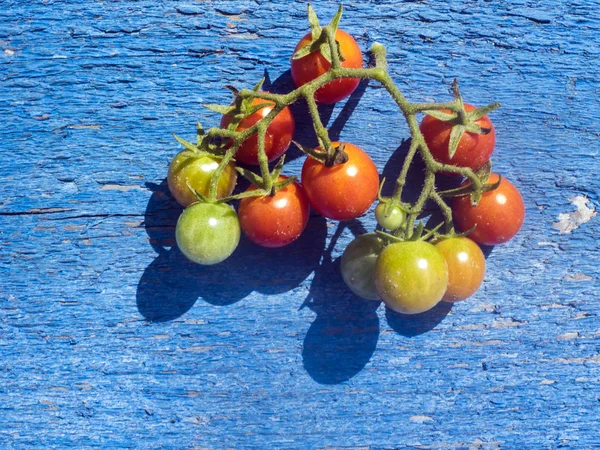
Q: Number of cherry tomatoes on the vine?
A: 12